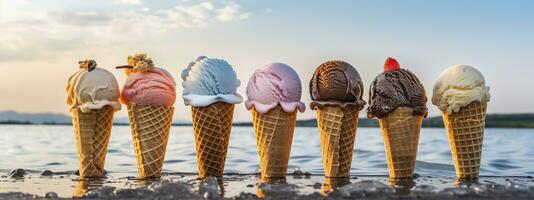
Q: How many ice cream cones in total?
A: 7